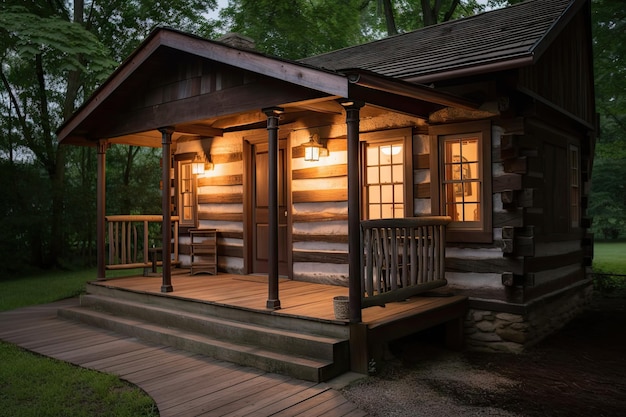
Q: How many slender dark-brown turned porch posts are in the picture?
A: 4